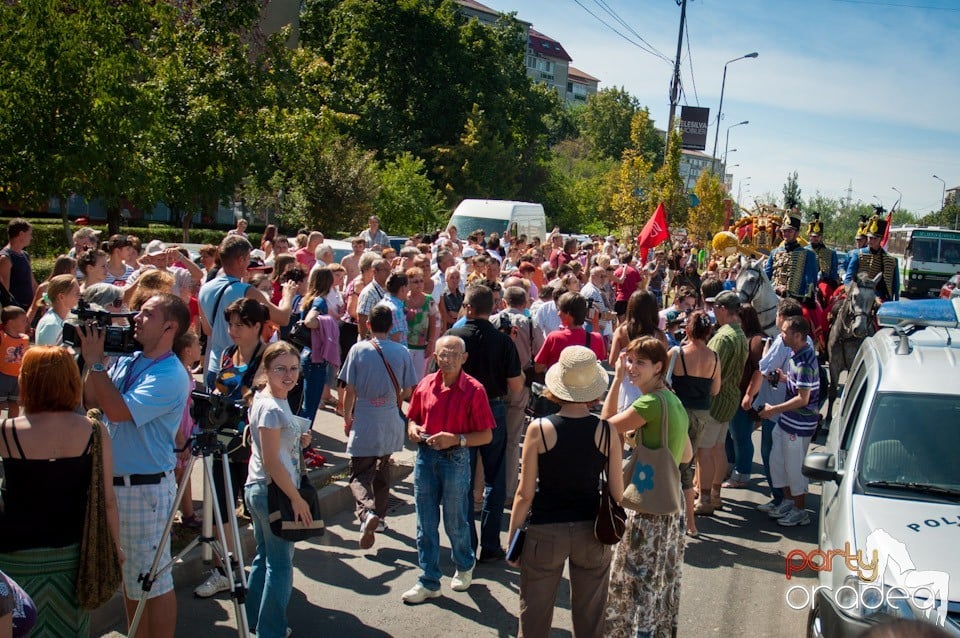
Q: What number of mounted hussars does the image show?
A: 4